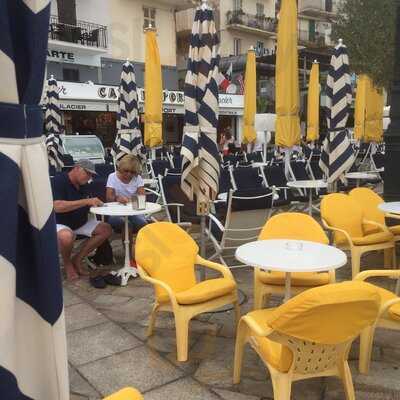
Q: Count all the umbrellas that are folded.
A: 11